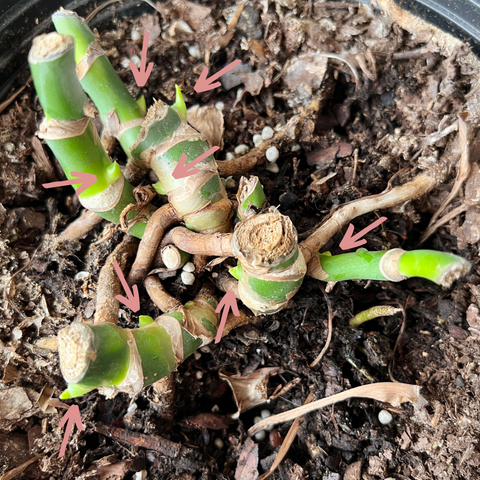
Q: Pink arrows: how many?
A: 8